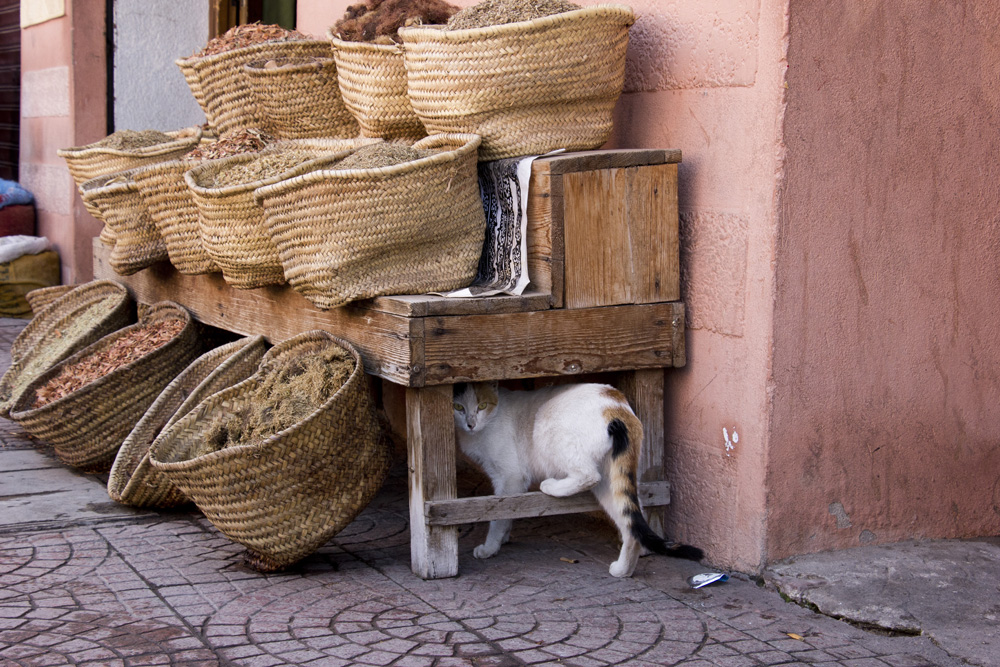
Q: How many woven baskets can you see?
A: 14